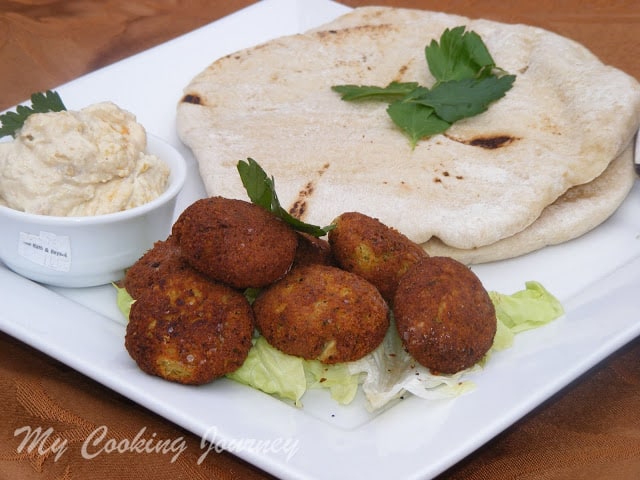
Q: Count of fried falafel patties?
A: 7